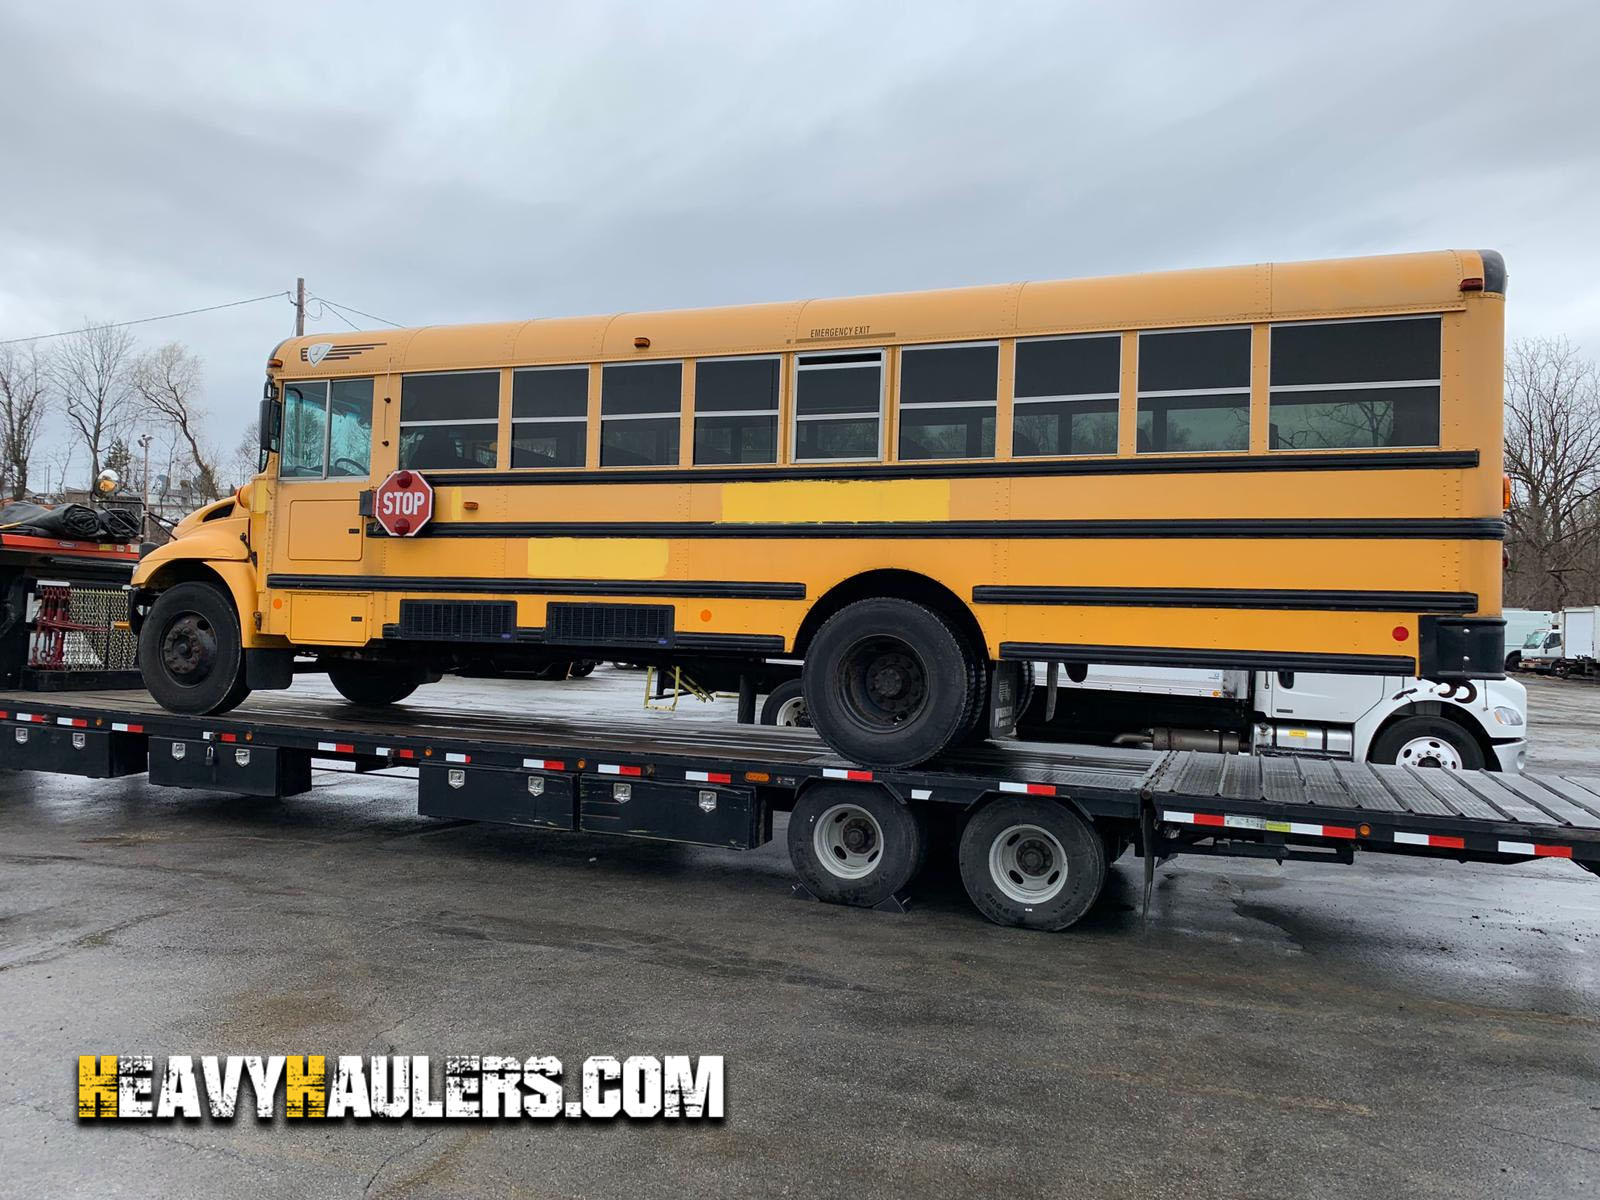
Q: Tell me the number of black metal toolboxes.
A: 4